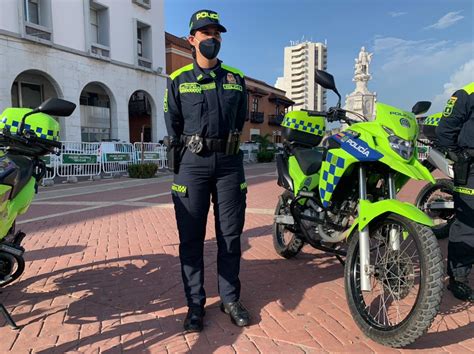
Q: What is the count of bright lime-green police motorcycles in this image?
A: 3